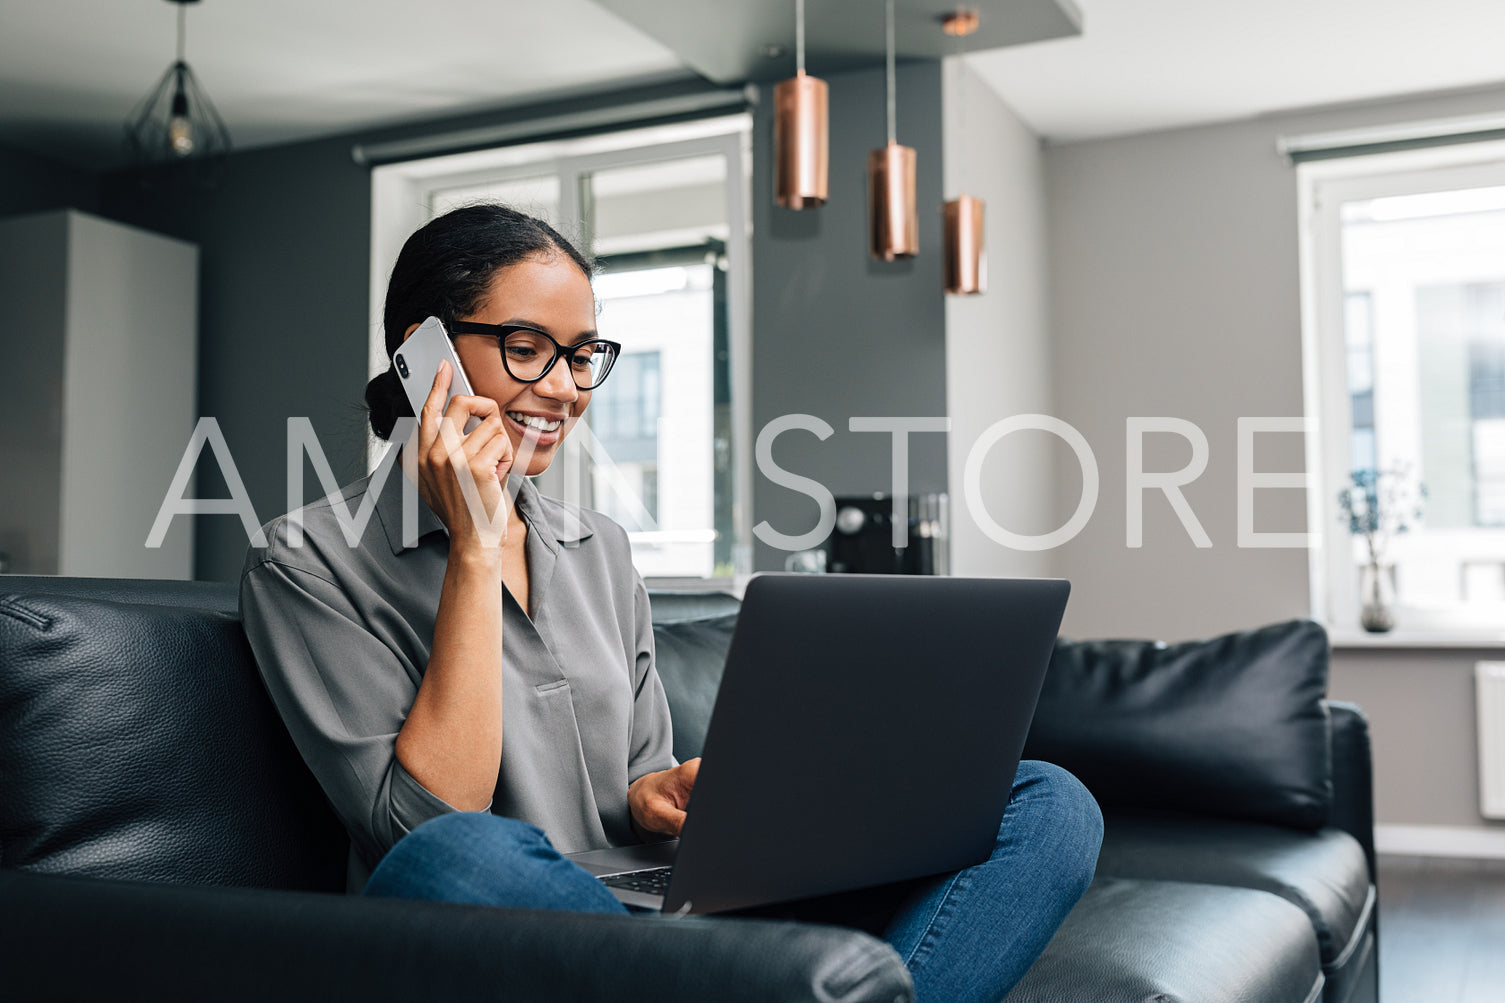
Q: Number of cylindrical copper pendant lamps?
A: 3